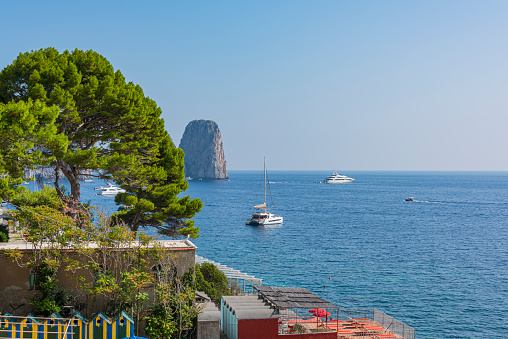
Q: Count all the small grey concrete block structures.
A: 1